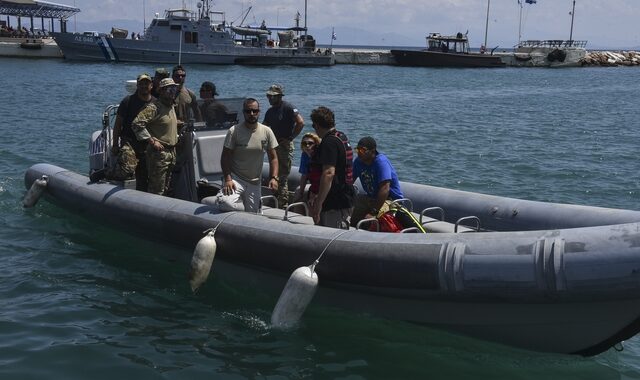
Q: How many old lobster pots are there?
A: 0